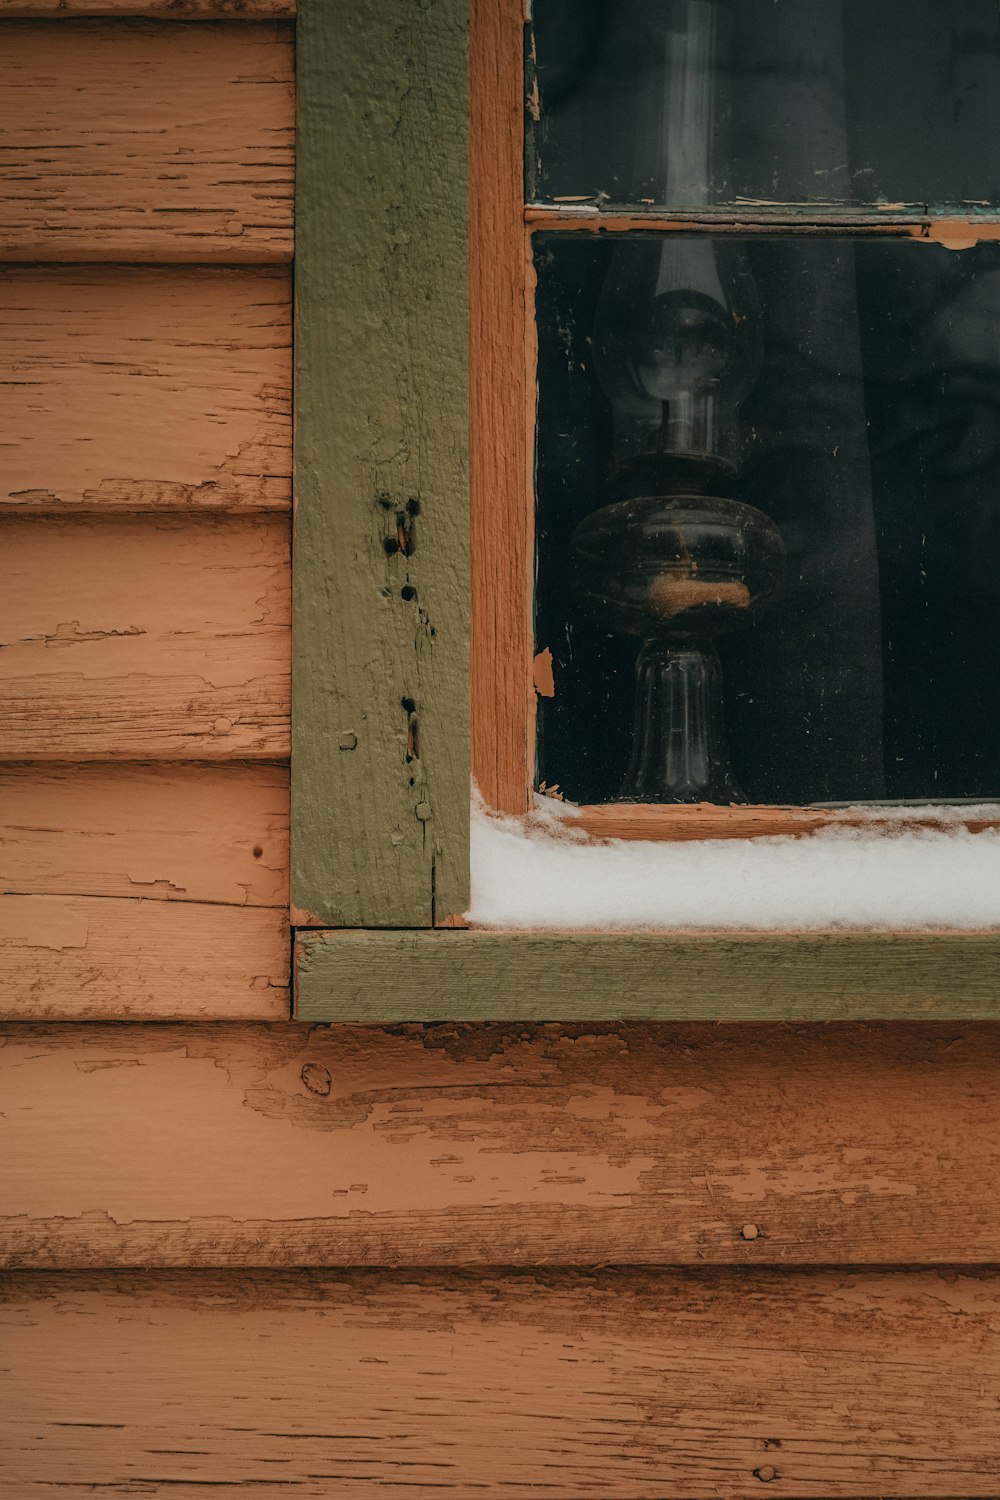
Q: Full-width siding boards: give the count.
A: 2